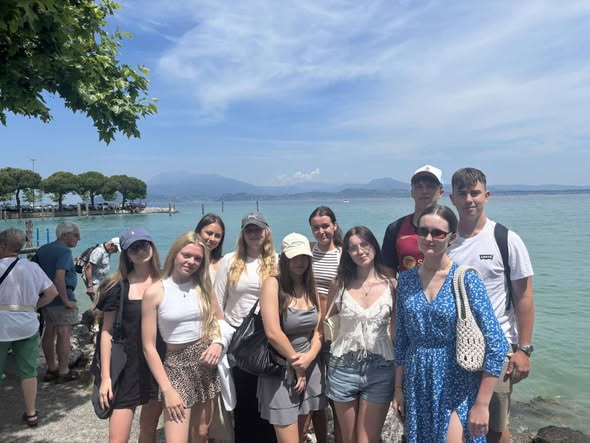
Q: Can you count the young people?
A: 10